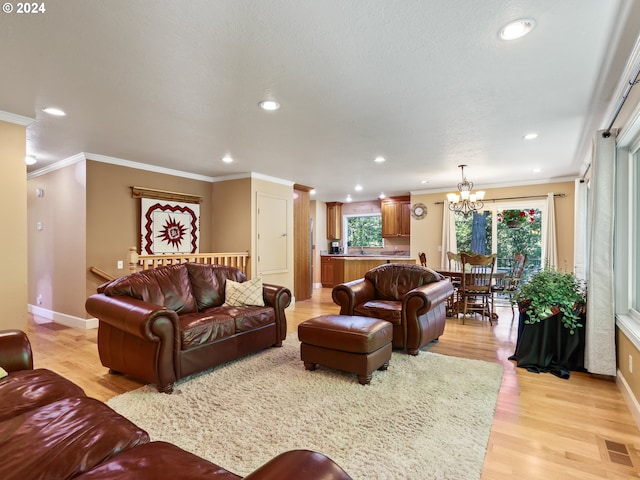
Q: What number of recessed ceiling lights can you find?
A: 12